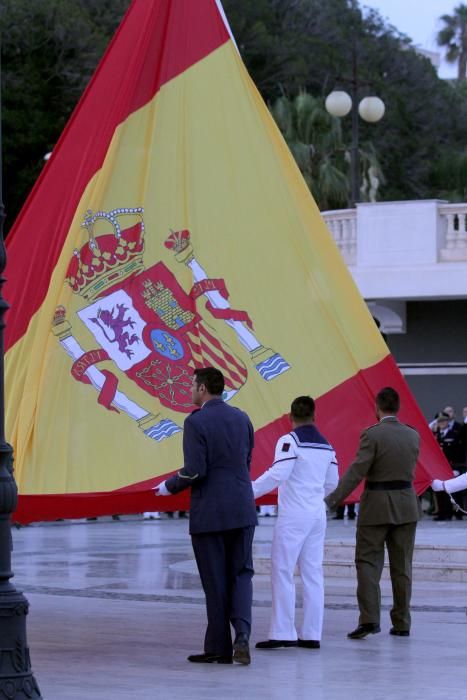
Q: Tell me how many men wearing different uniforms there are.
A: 3